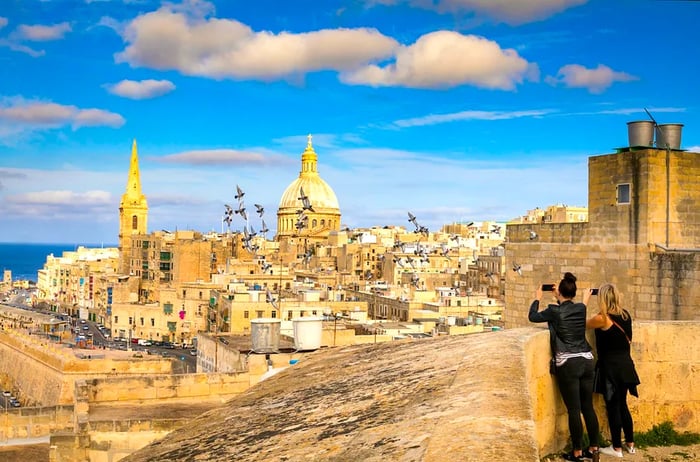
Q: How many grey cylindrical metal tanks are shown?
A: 3